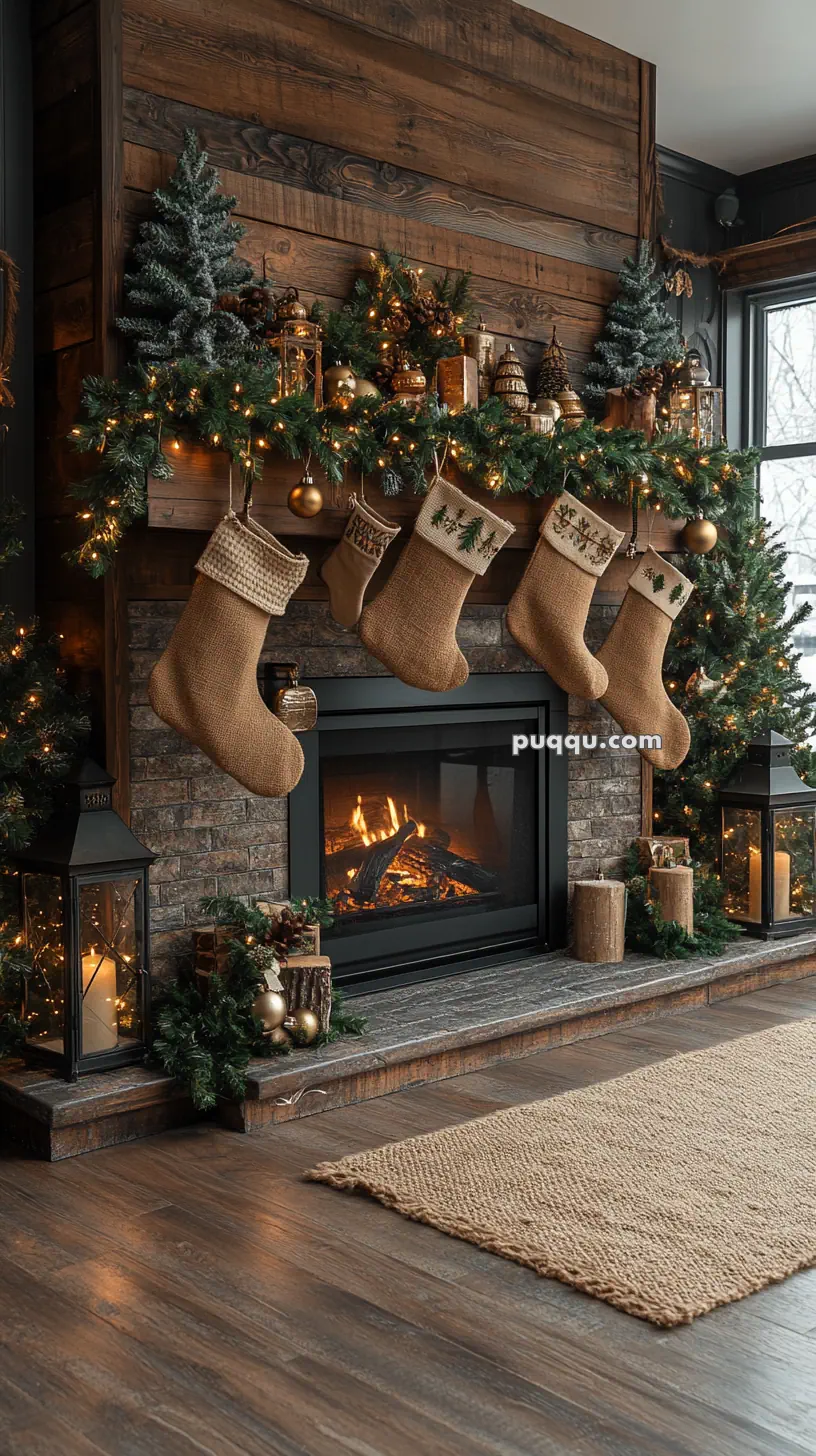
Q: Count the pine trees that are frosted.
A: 2